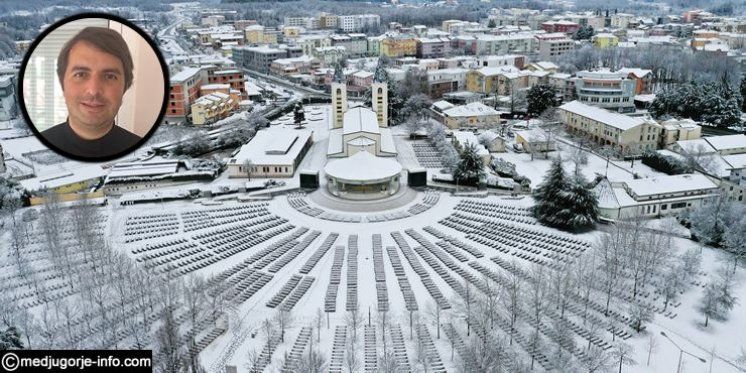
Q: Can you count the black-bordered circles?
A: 1